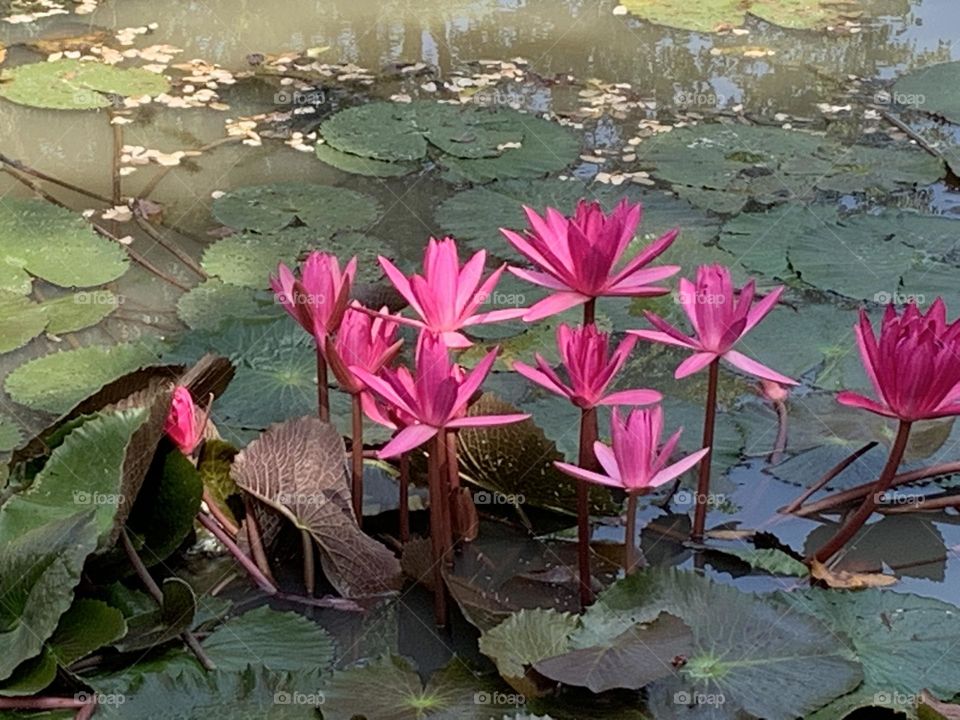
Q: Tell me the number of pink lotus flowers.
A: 10